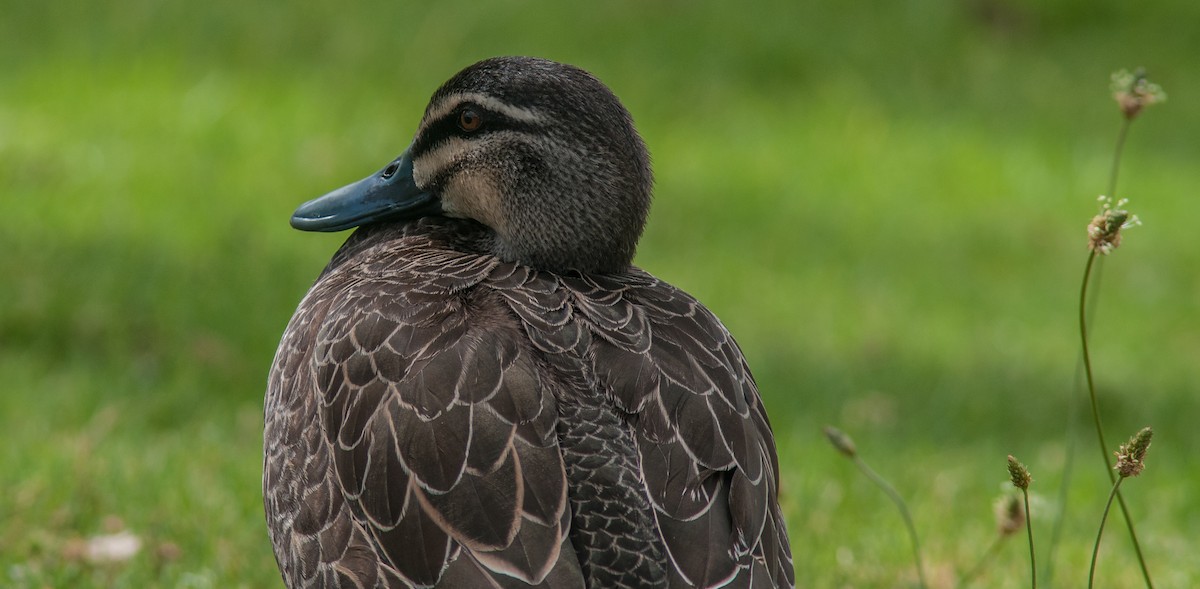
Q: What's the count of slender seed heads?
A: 6